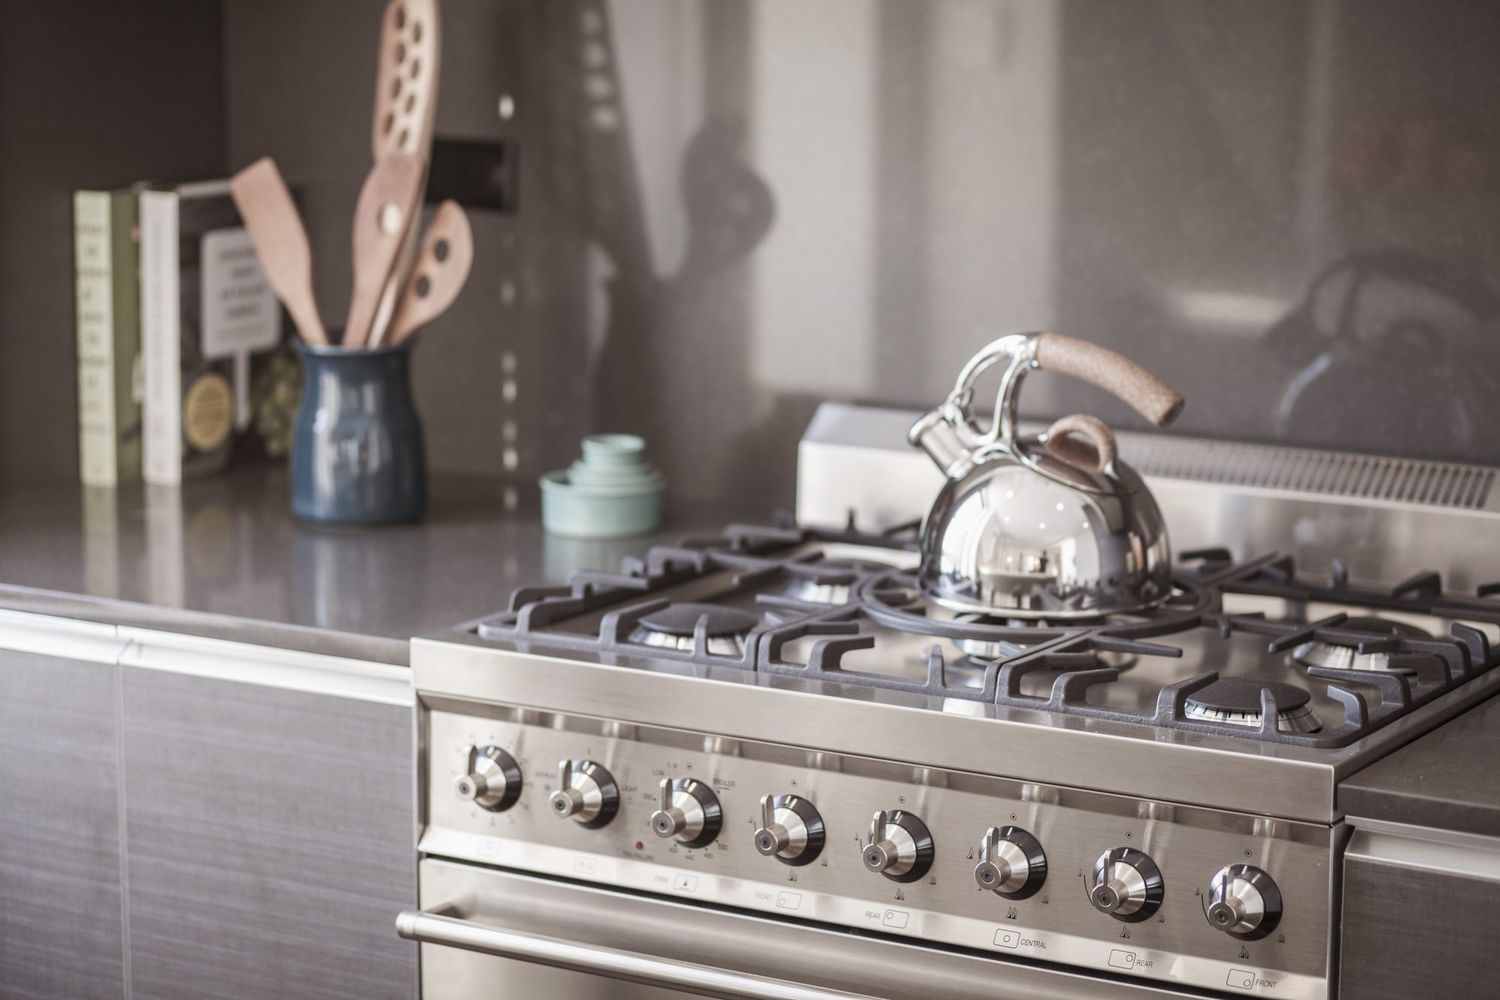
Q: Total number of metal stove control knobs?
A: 8